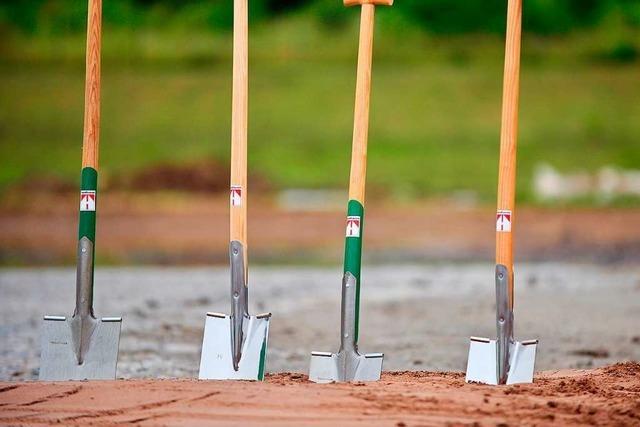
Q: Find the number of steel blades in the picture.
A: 4